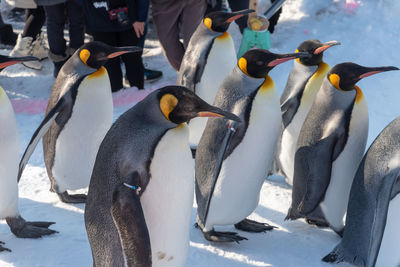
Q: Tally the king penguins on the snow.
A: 8